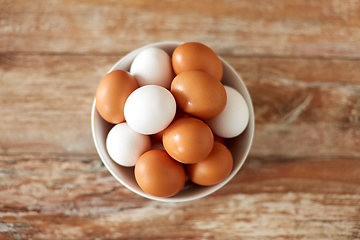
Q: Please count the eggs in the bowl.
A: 10